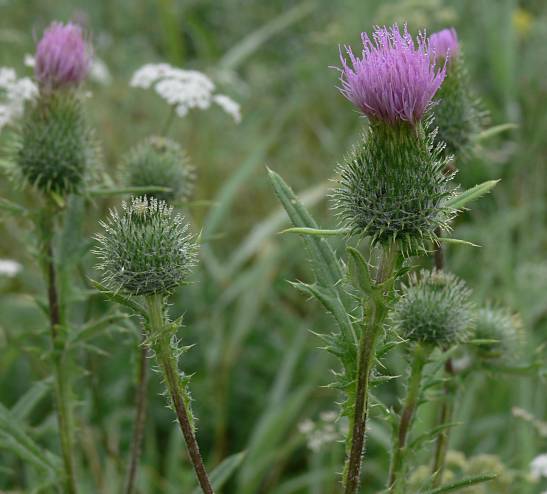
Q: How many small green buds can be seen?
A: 4